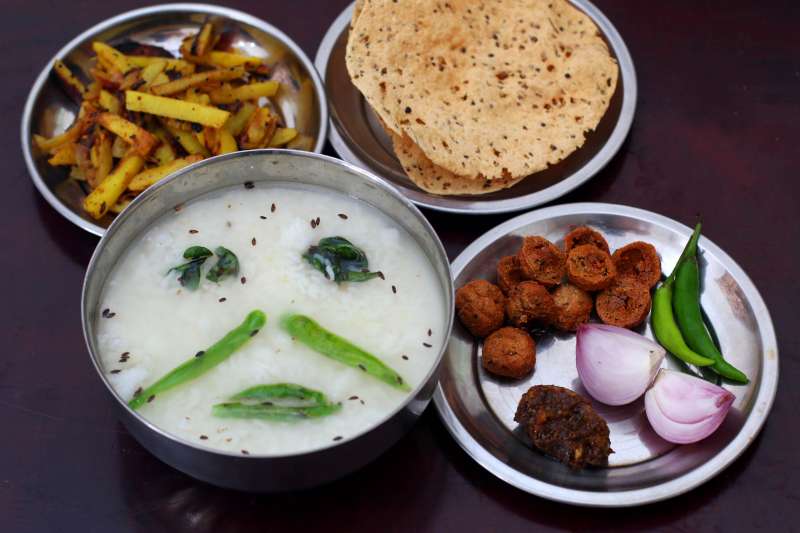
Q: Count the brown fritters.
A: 10